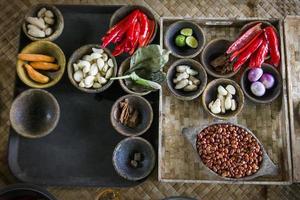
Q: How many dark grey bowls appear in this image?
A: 13